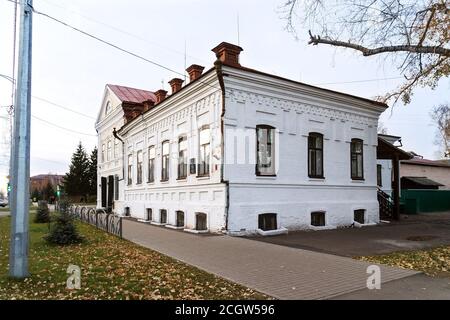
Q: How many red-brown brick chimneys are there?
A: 5